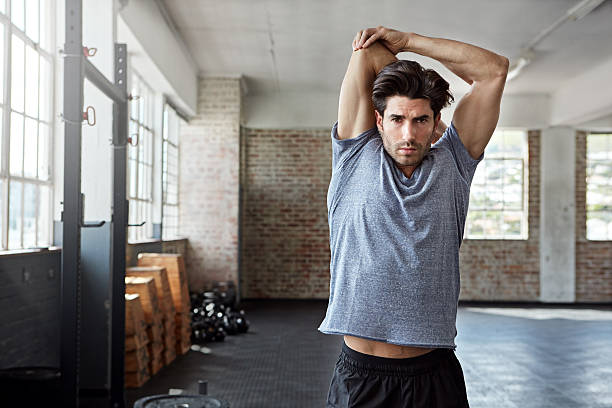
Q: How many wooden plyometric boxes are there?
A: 4